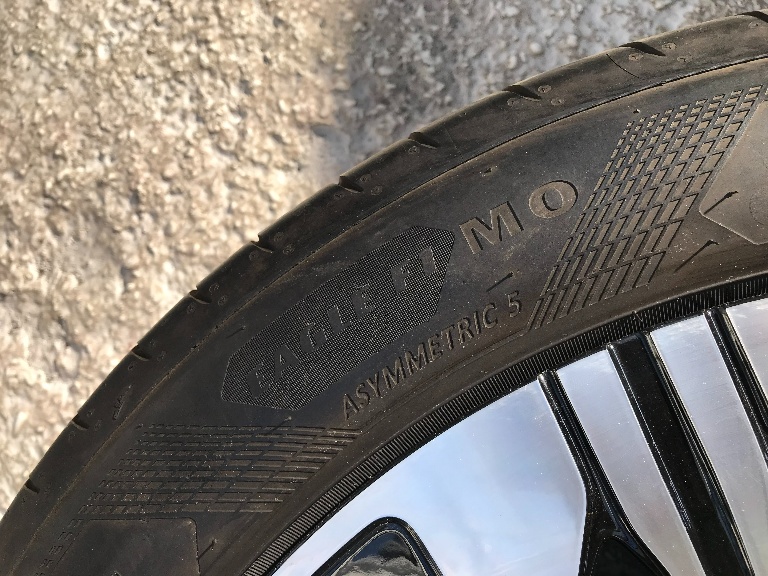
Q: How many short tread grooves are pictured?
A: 10